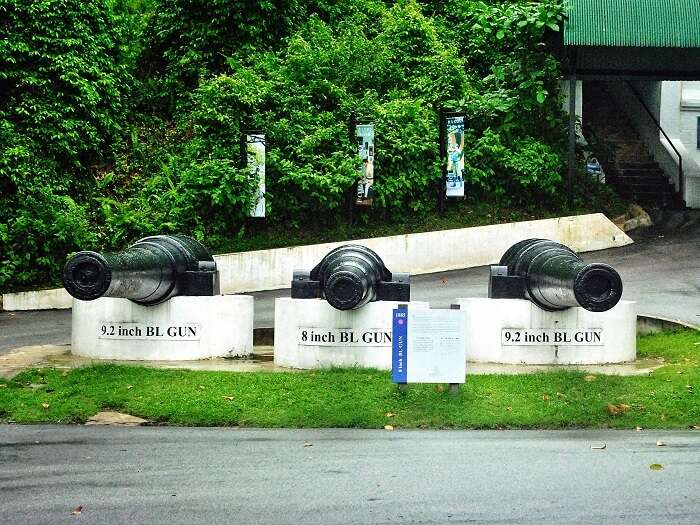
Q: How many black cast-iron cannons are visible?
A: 3